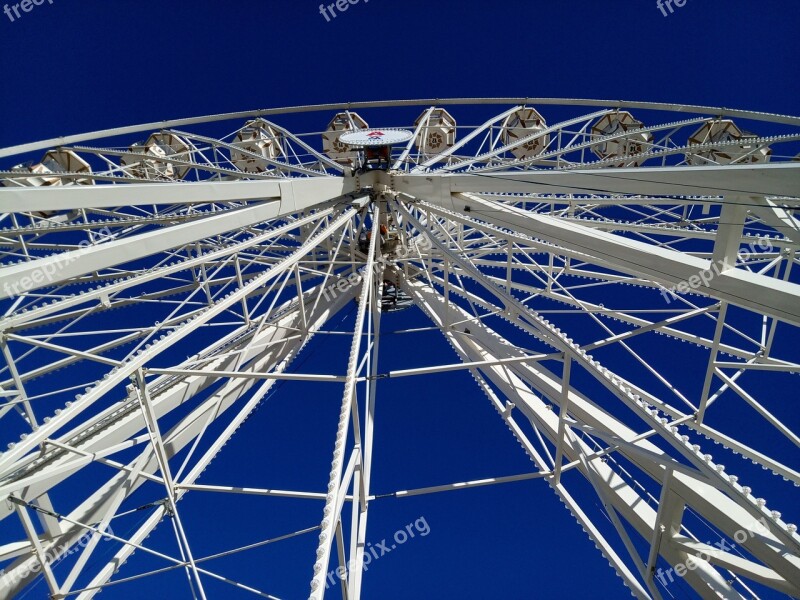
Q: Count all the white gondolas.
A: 8